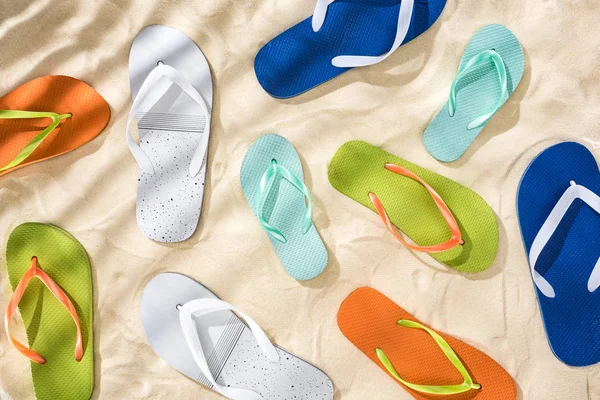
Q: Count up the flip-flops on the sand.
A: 10